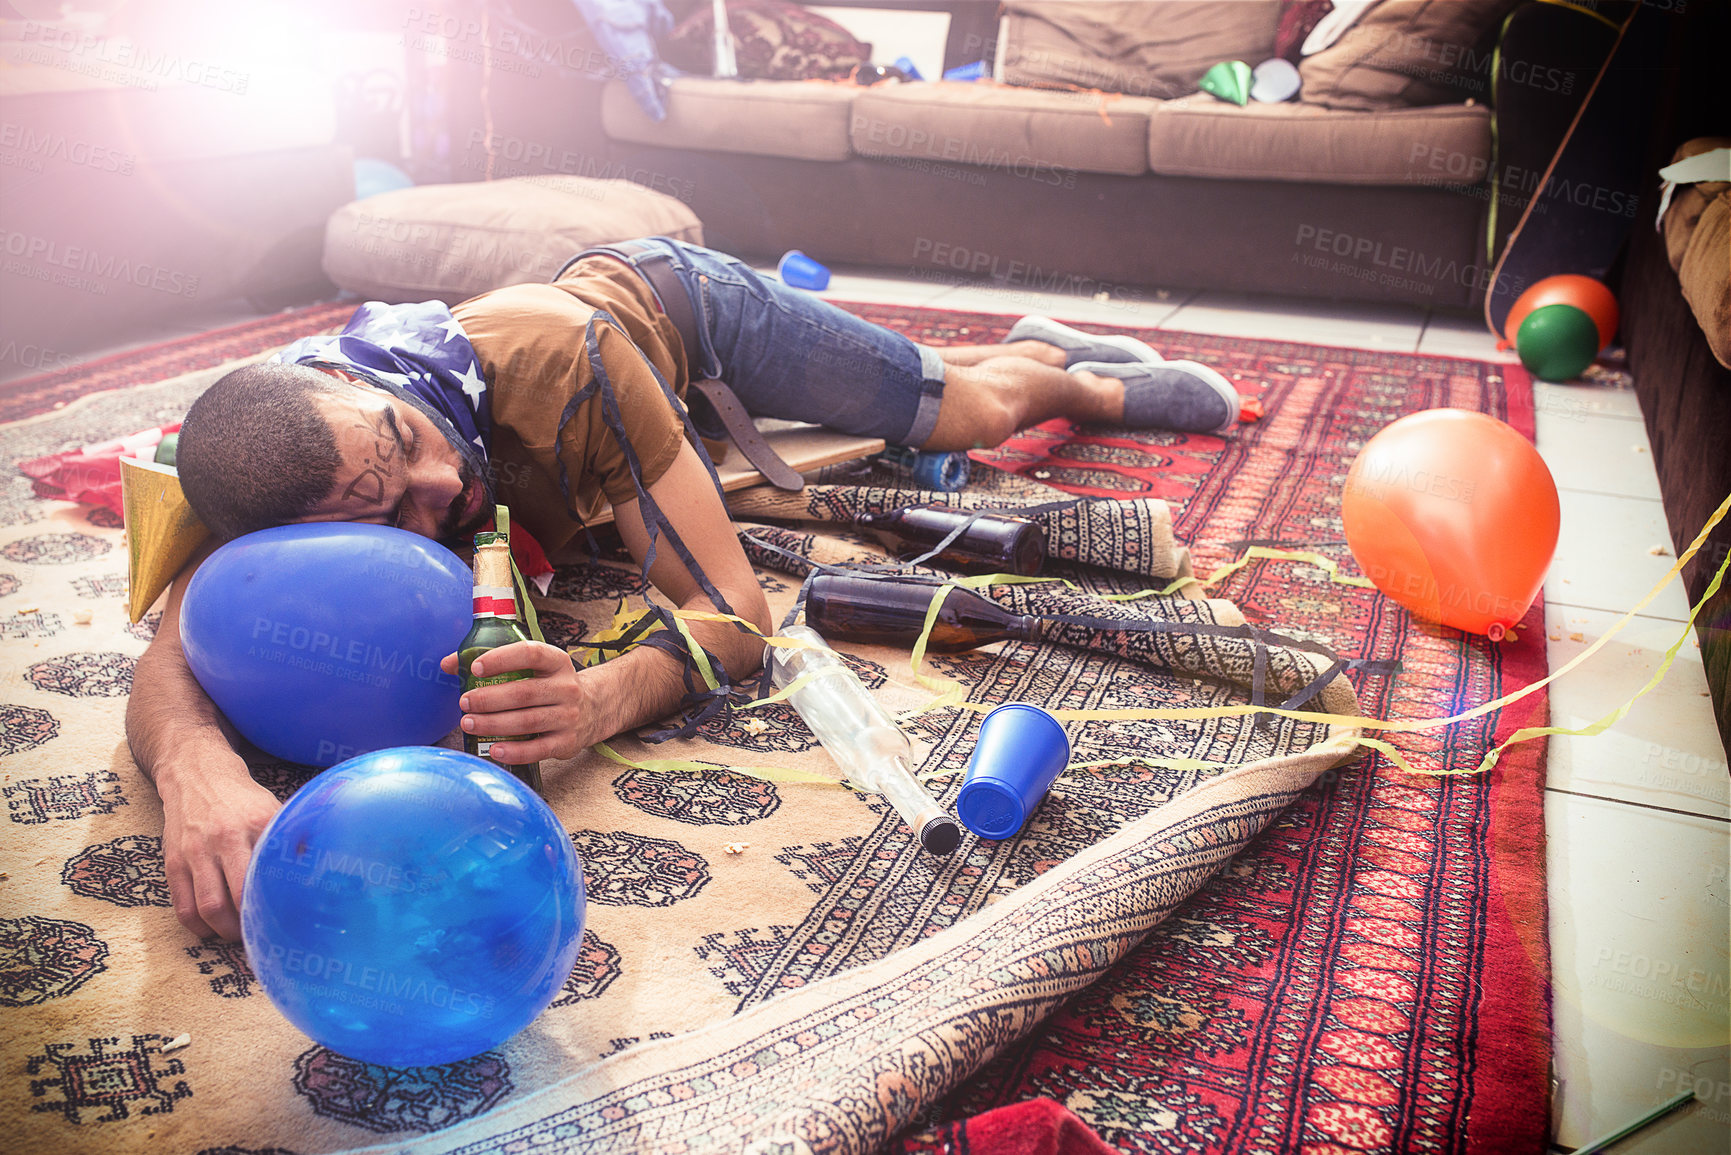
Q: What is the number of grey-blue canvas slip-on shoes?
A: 2